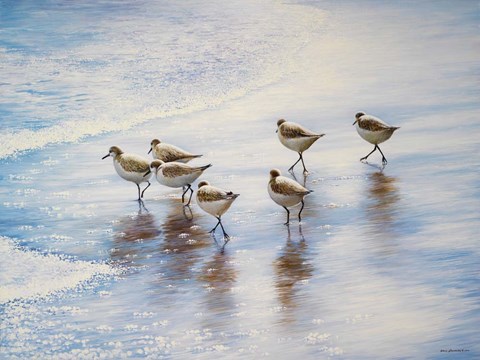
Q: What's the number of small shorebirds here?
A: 7